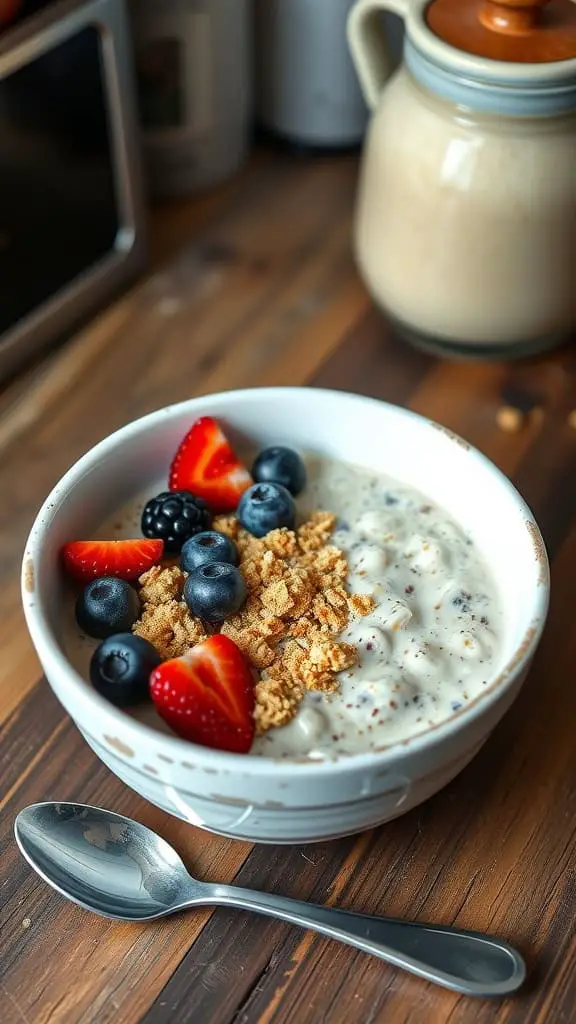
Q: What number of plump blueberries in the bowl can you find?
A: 6